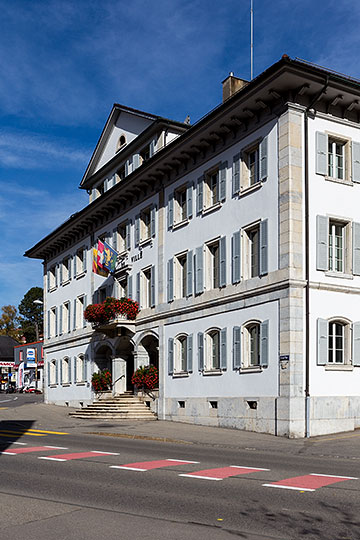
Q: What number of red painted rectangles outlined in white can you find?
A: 5